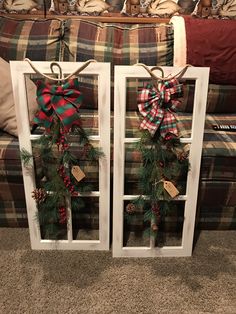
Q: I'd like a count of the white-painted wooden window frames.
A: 2